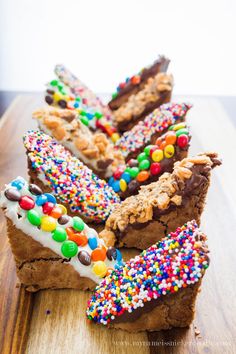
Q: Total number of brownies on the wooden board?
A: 11